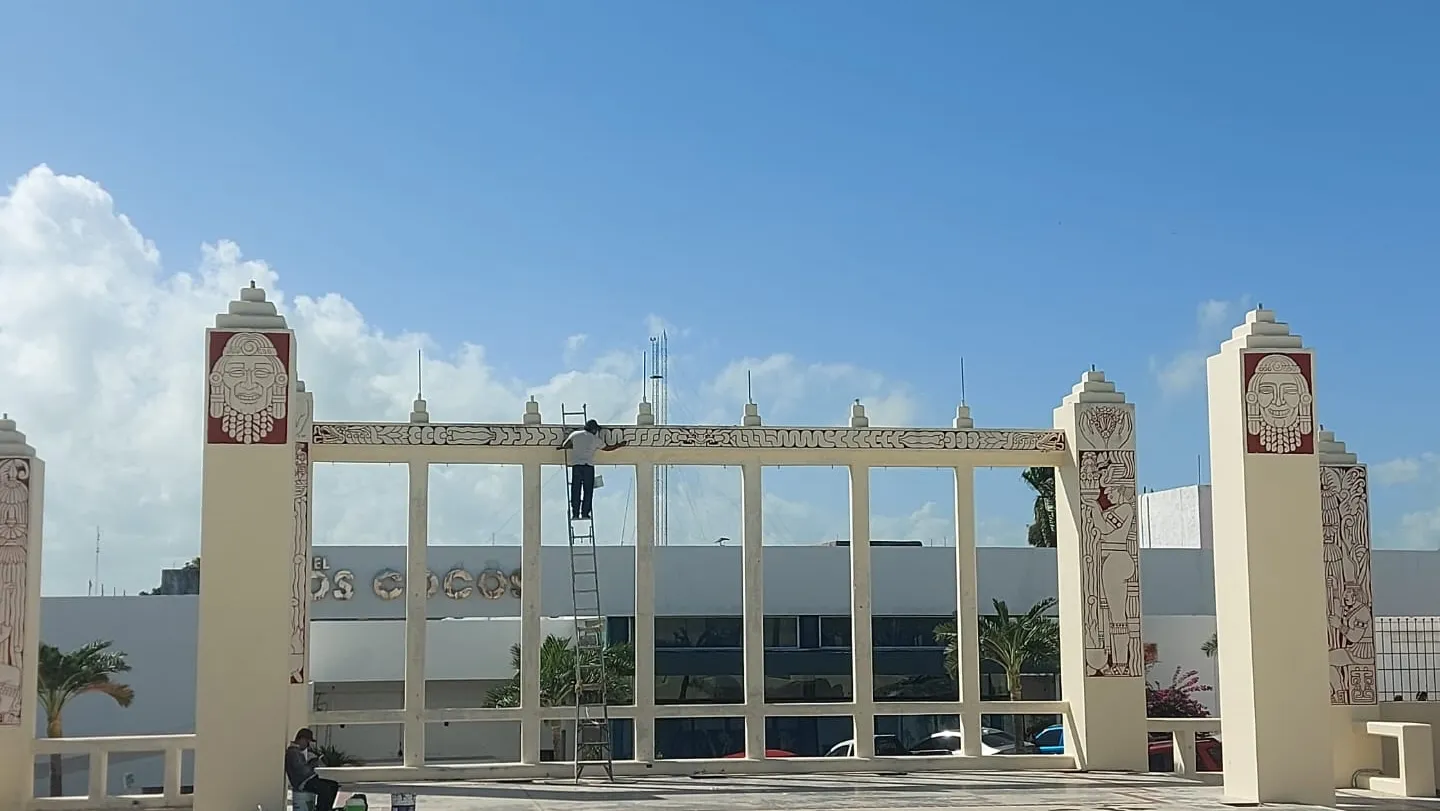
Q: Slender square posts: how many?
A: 6